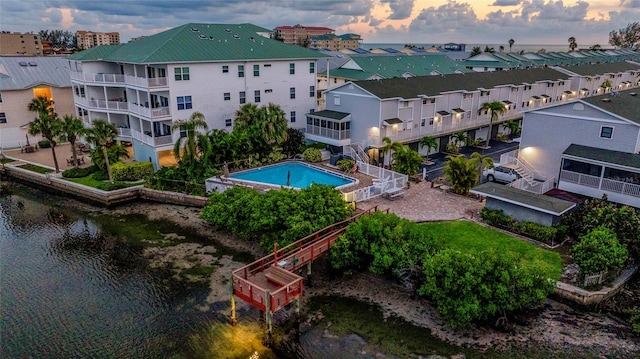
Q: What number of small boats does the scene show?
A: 0